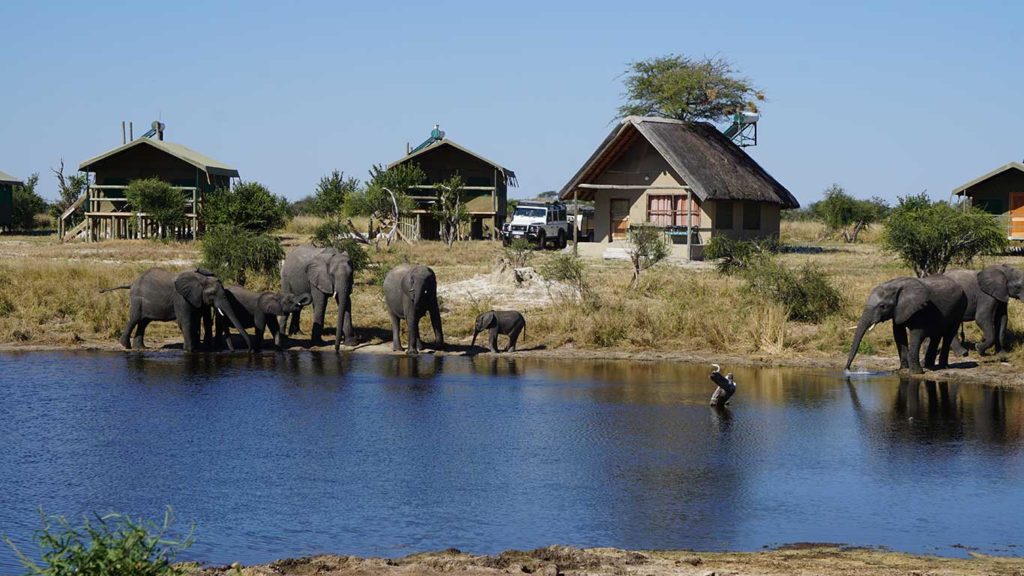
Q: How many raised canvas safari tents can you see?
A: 4